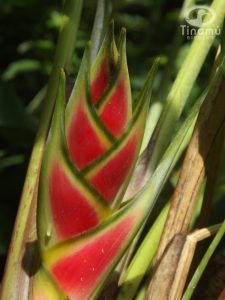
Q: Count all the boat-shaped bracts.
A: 6